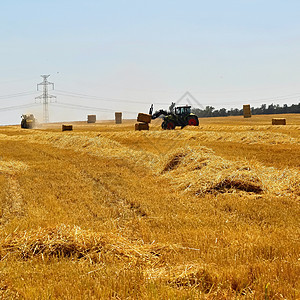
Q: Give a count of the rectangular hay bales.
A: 7